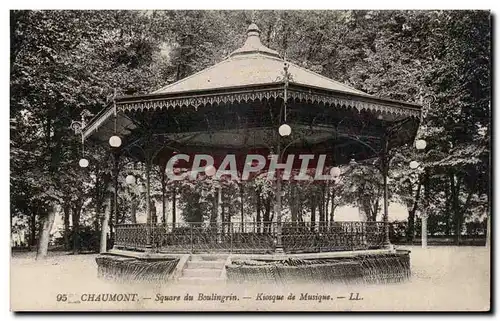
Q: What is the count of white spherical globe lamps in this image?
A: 8